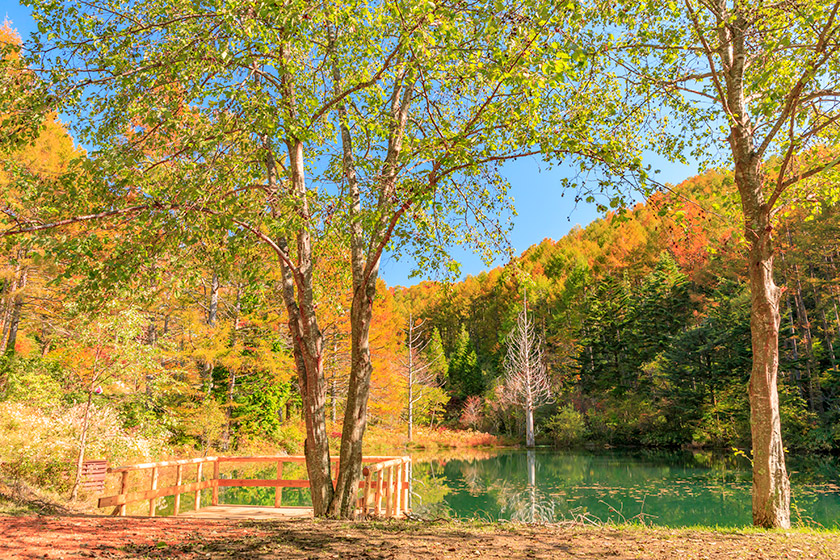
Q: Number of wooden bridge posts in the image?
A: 12